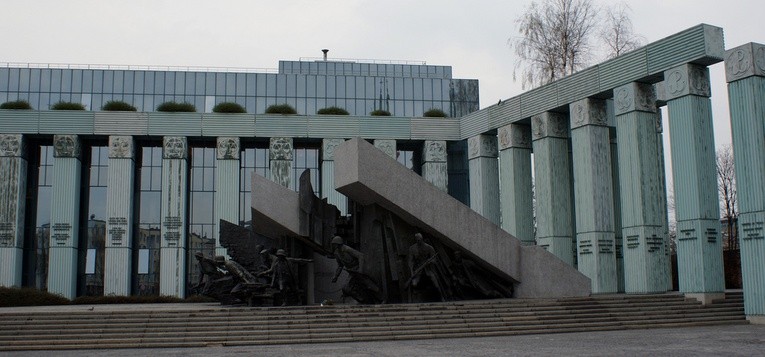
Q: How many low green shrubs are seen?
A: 9